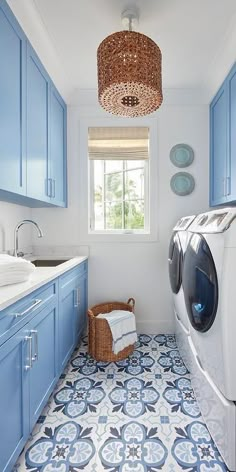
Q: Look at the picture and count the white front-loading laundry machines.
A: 2